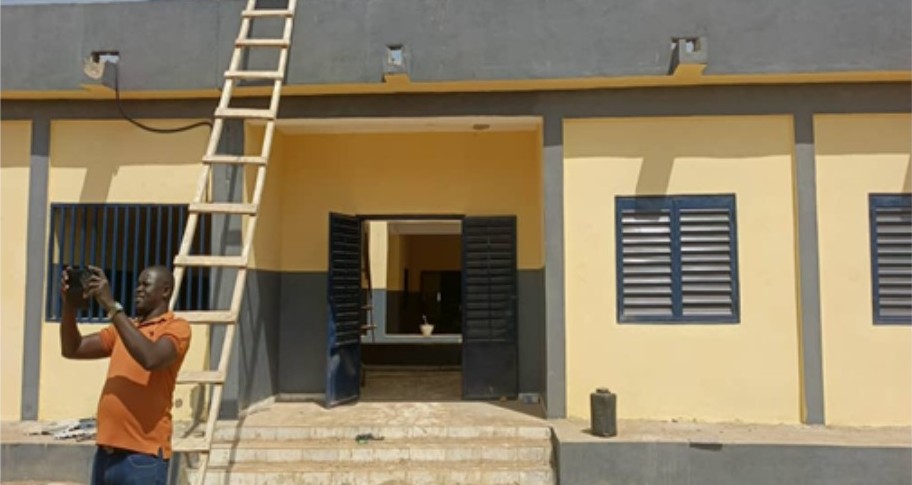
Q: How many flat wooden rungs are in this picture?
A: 10